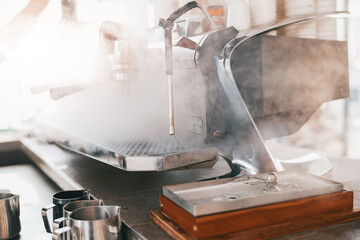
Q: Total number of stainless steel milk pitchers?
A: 4